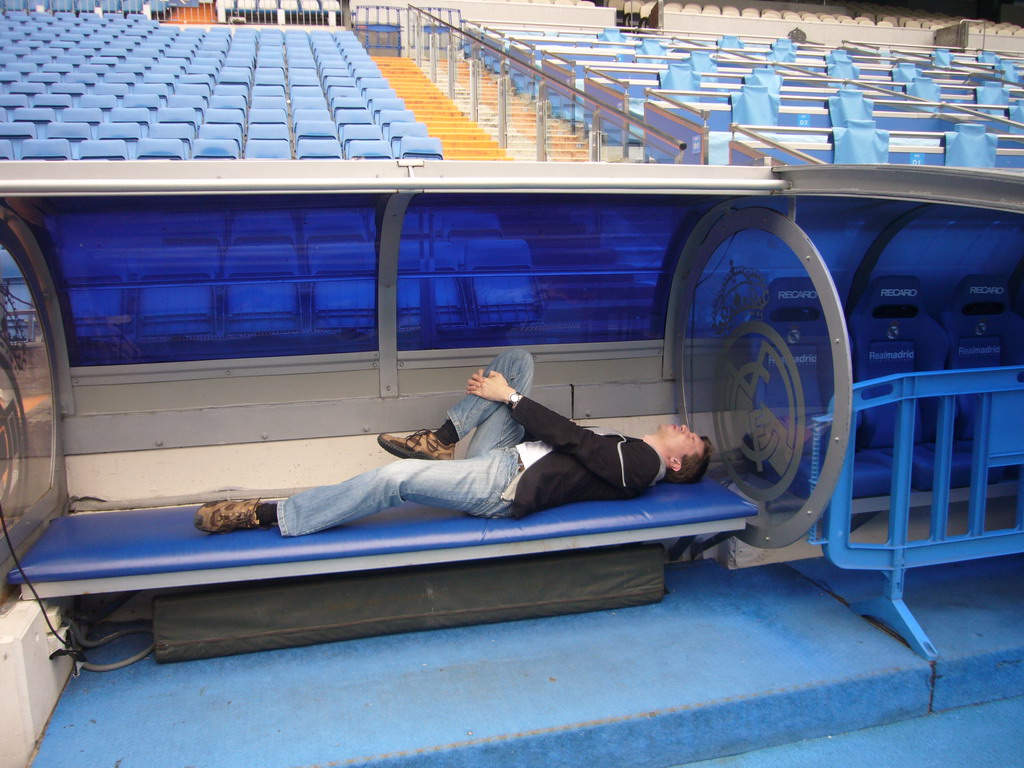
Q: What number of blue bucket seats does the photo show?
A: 3